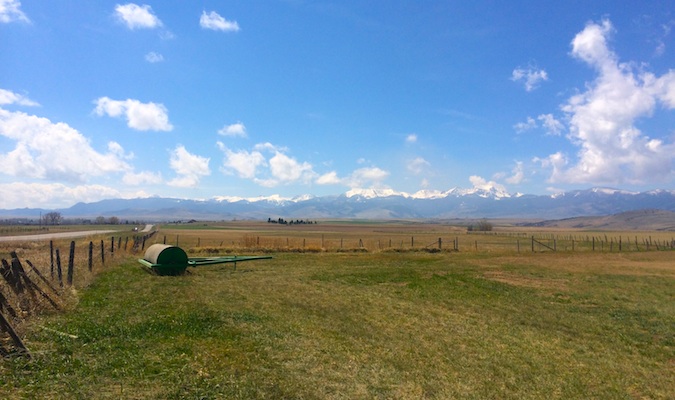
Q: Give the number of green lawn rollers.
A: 1